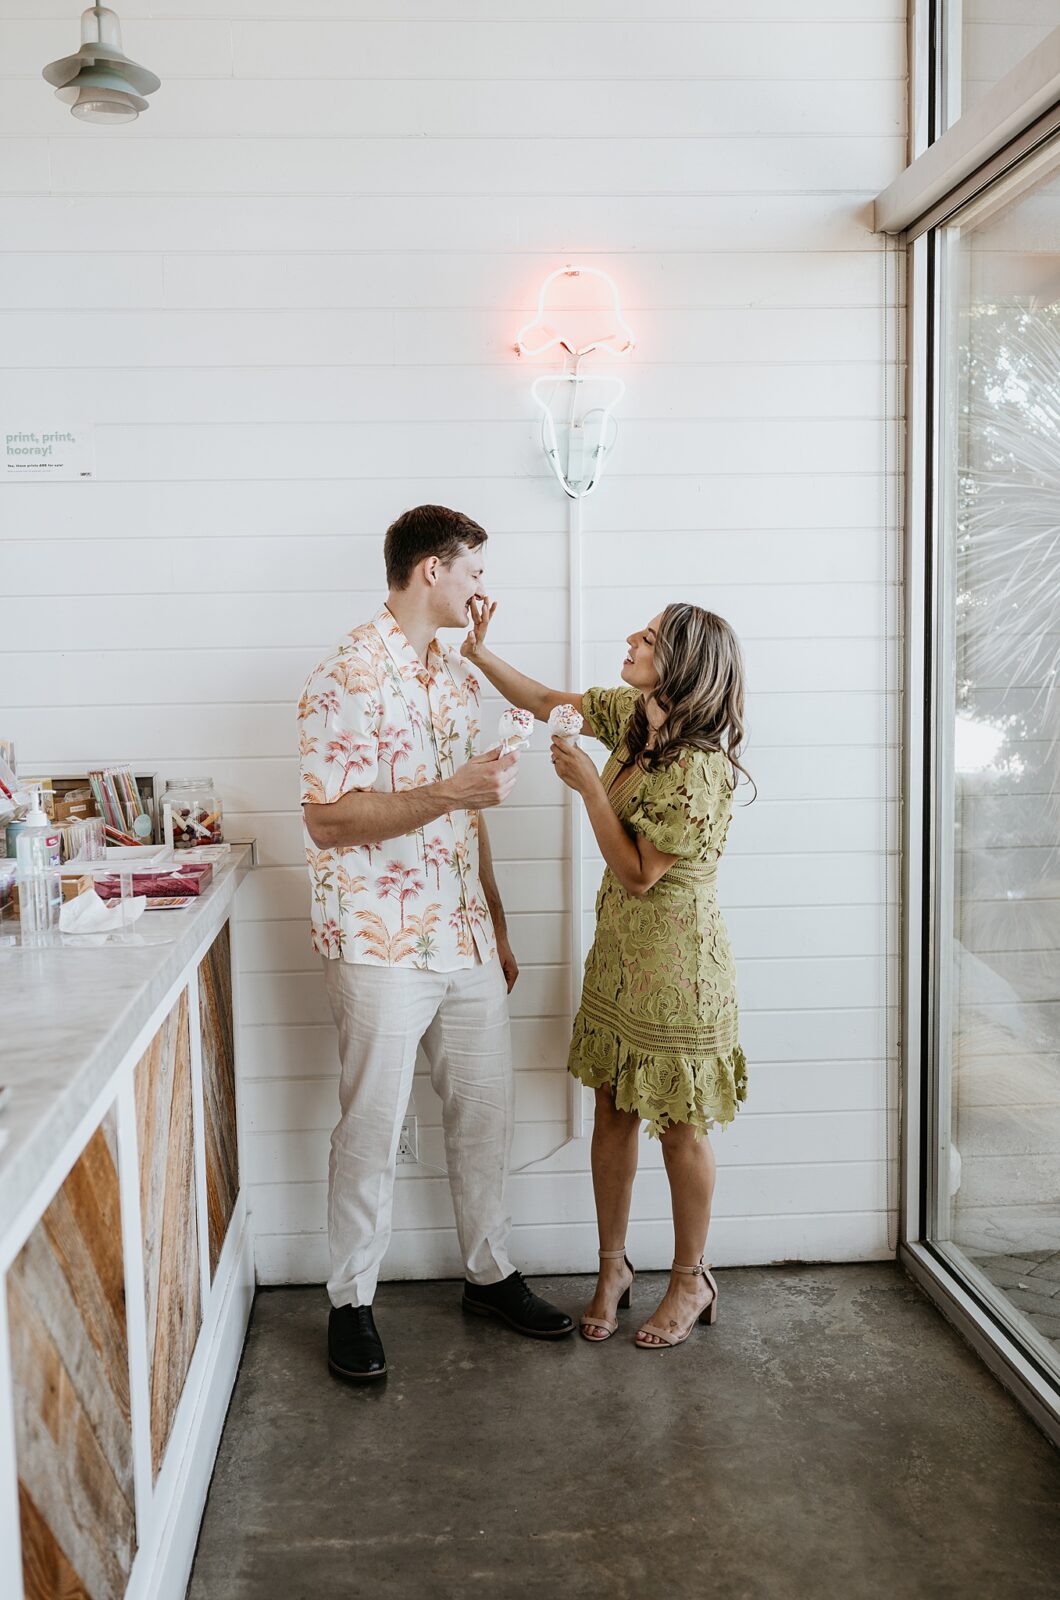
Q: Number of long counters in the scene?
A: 1